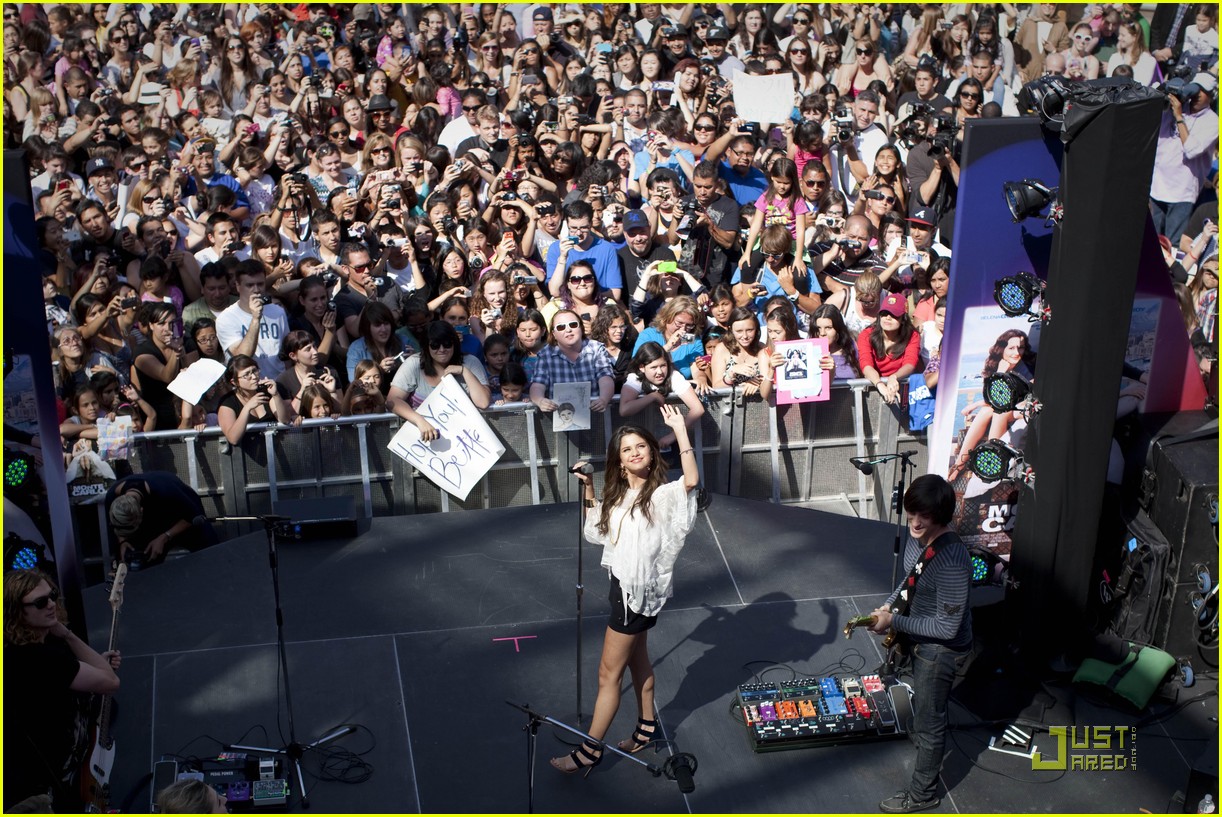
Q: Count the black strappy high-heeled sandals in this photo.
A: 2